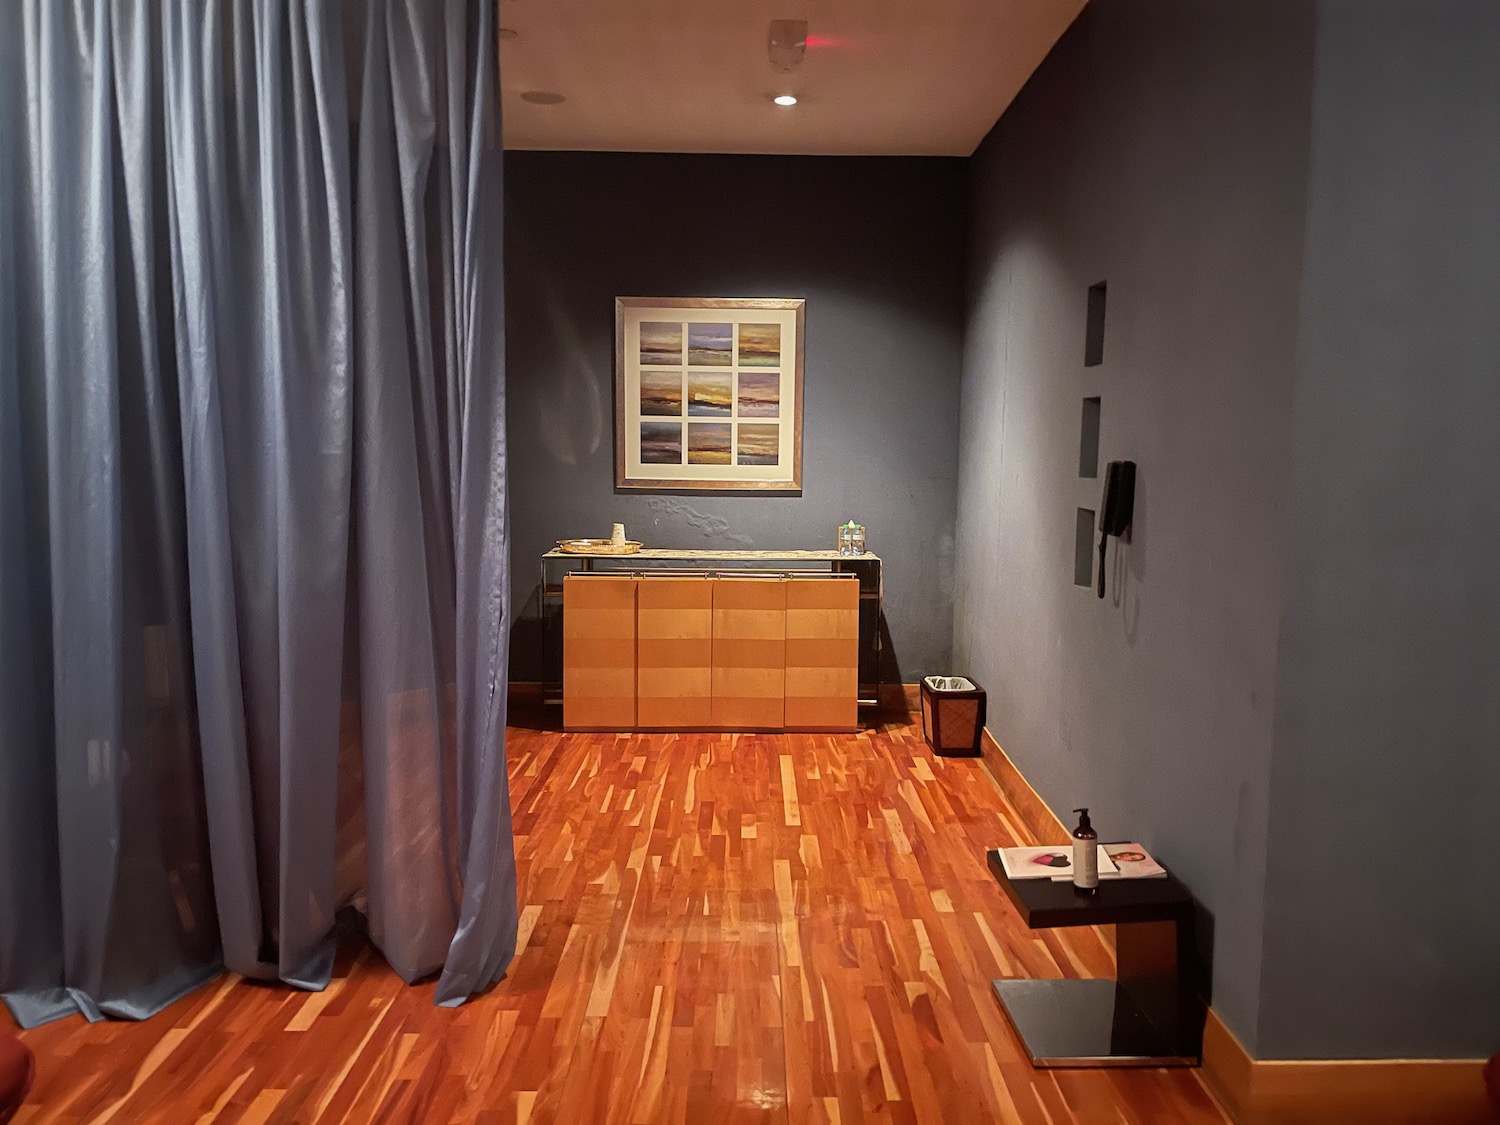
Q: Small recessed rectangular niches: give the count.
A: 3